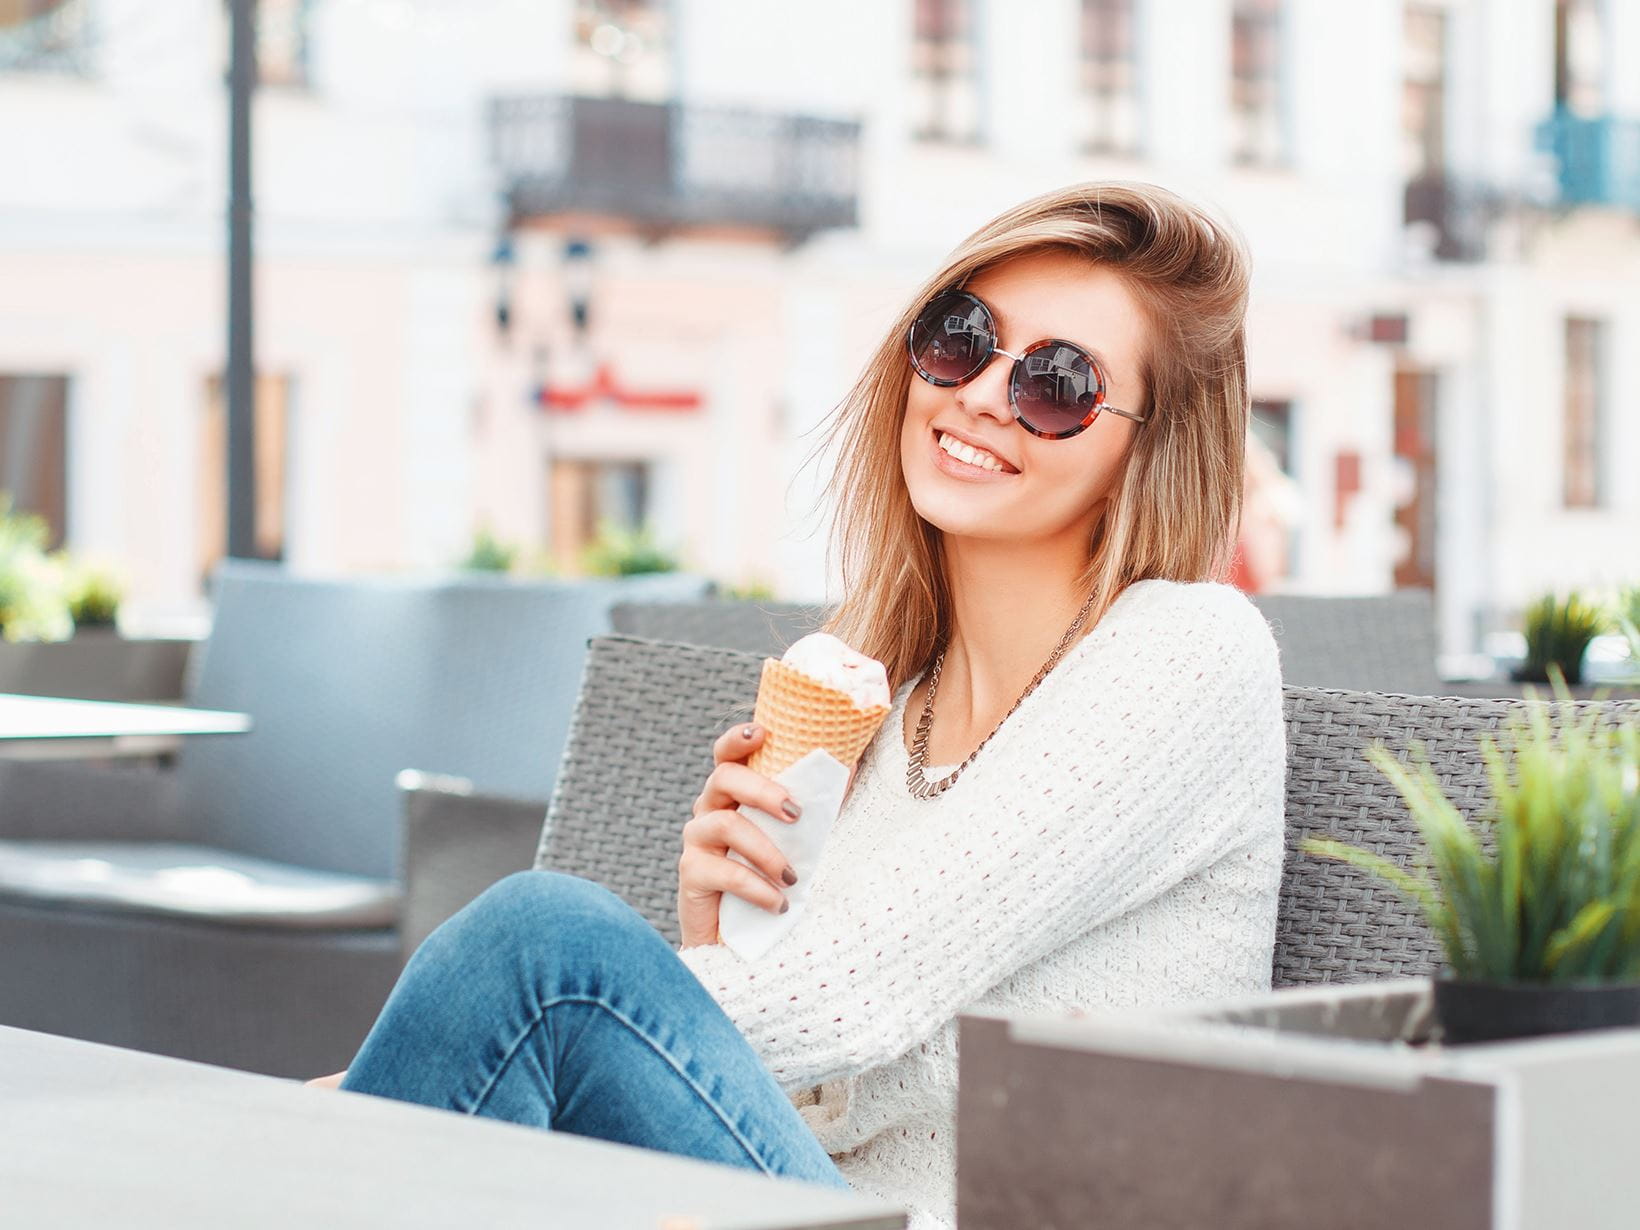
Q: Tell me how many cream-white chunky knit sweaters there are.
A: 1